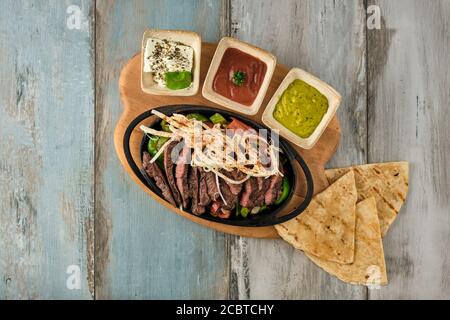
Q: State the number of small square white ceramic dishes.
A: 3